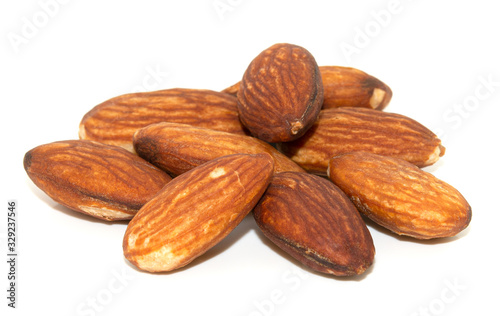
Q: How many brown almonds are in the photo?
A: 9